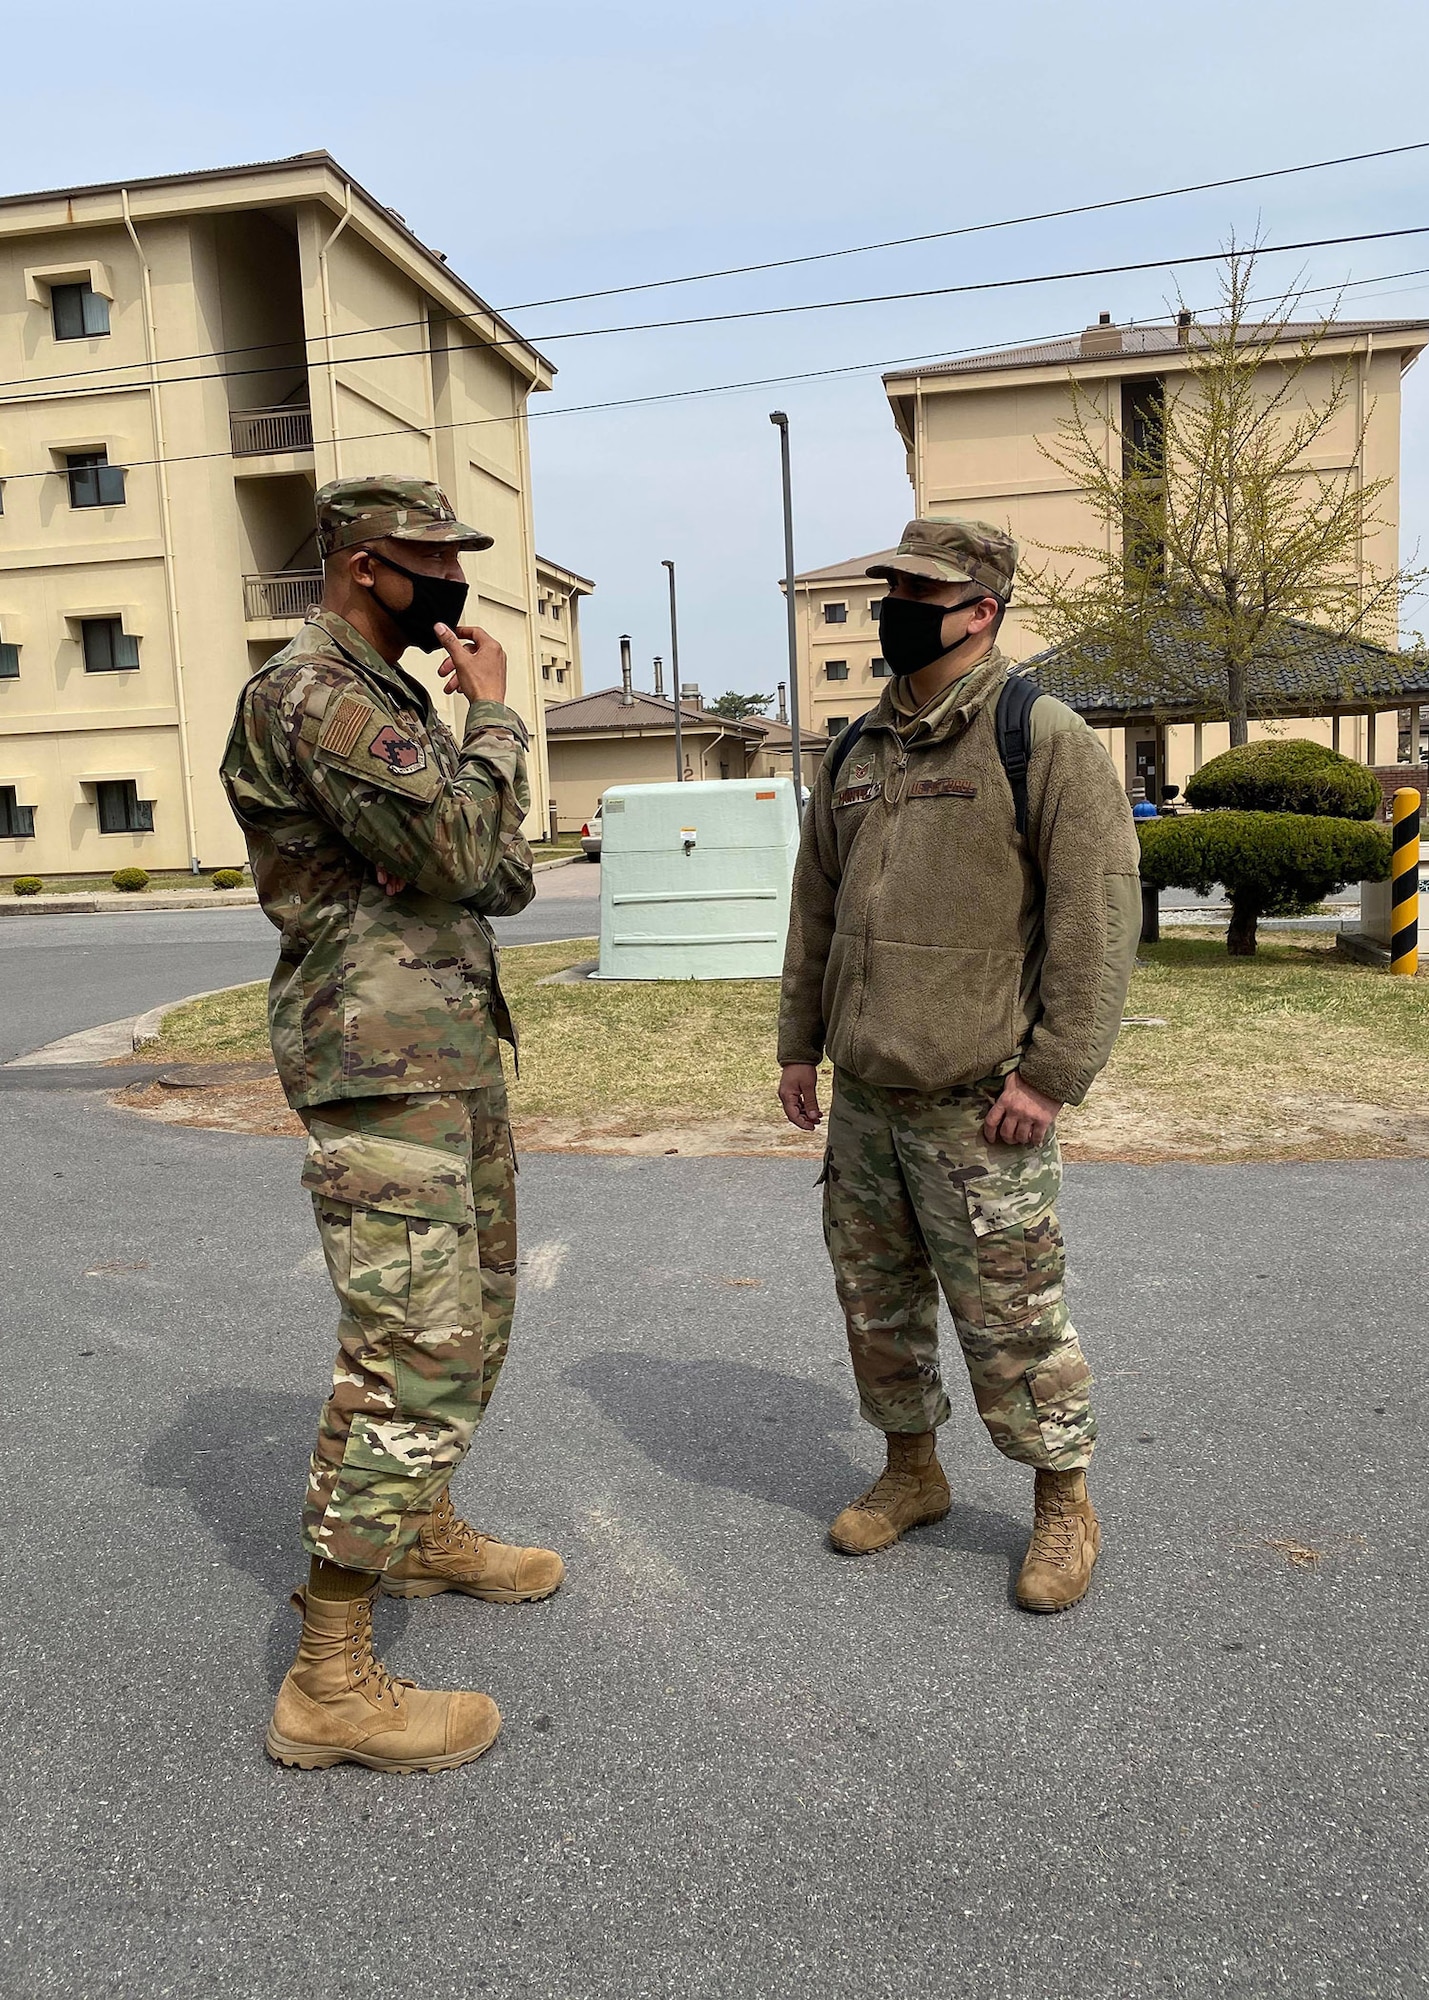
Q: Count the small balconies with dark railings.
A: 2